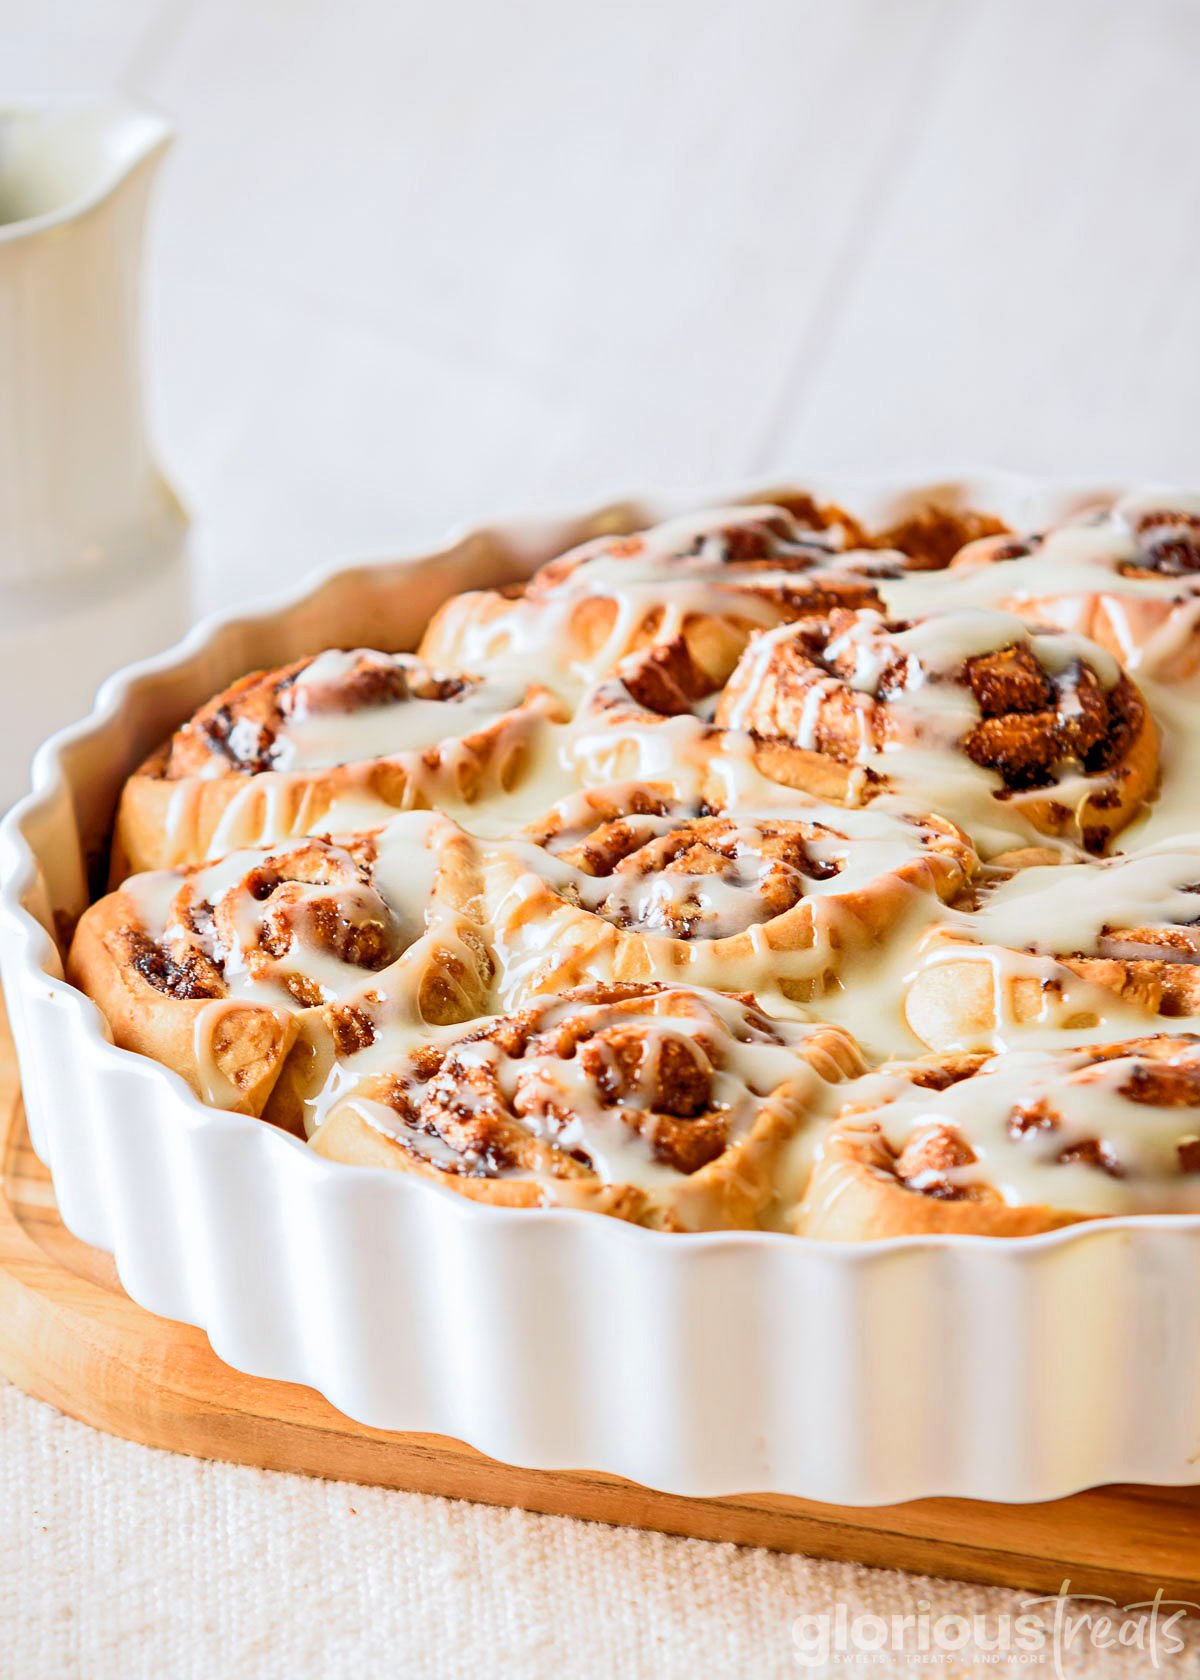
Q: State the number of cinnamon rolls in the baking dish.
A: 9